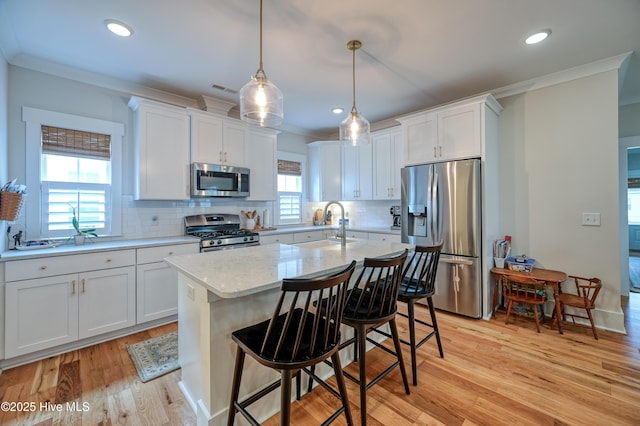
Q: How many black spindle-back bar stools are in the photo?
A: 3